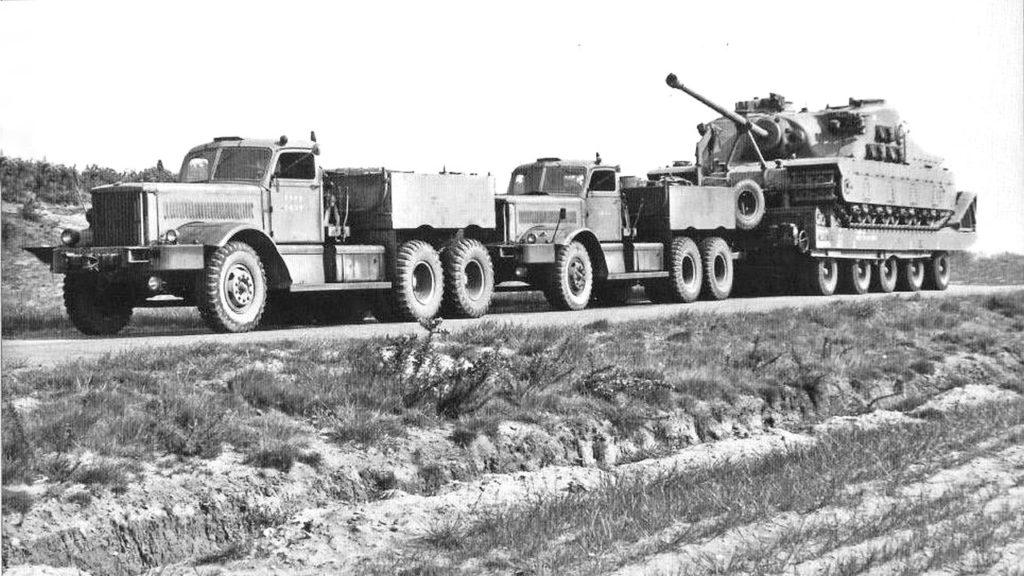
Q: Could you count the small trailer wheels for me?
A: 5